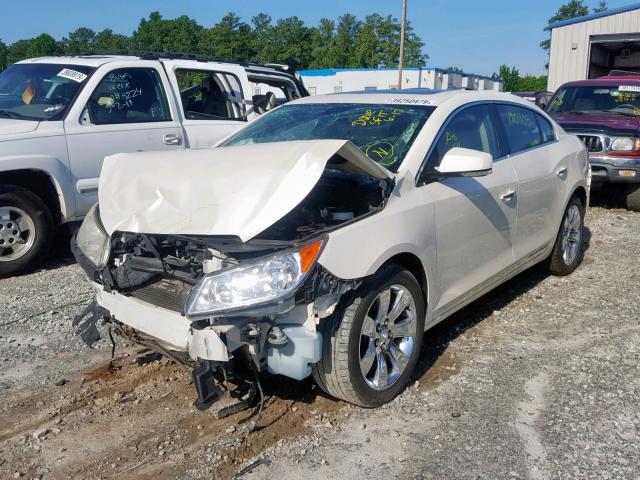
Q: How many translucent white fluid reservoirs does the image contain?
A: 1